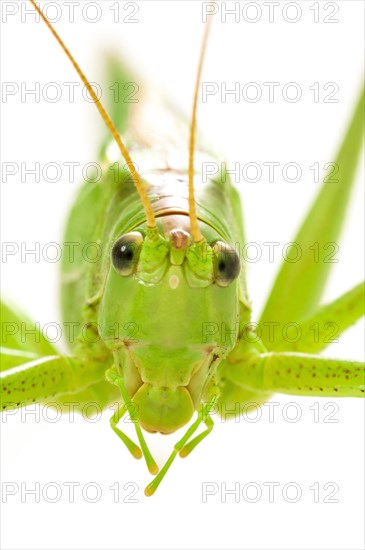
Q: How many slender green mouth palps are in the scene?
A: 4